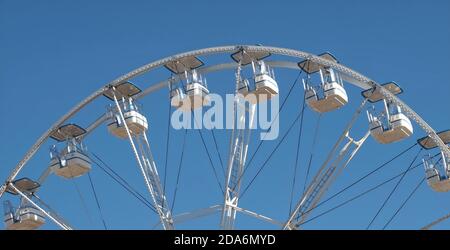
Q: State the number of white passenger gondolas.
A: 8